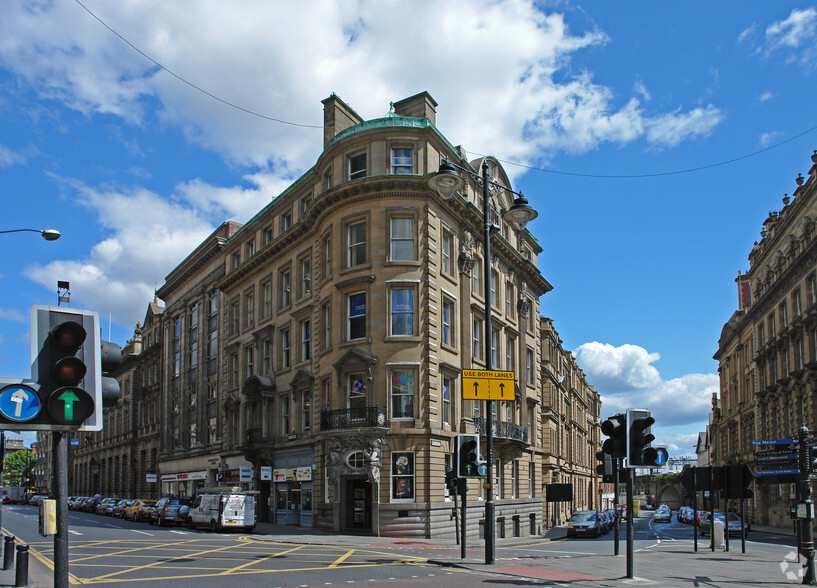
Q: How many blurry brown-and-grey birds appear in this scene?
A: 0